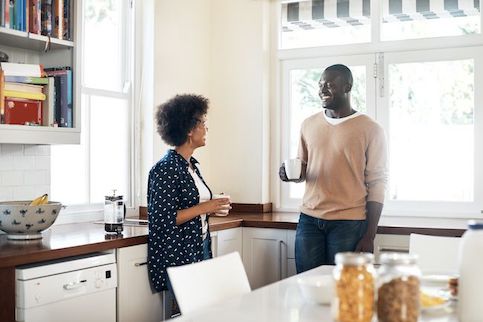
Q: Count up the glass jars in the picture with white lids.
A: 2